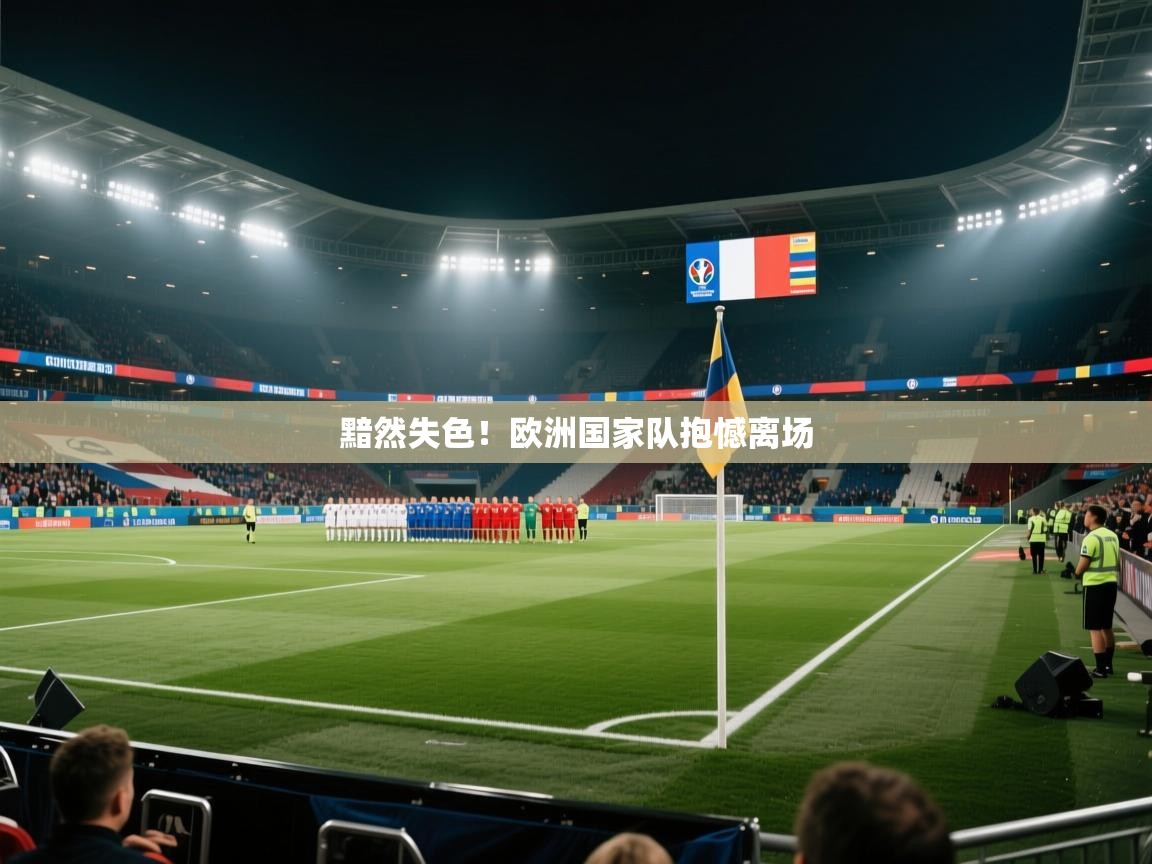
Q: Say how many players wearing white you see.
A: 10